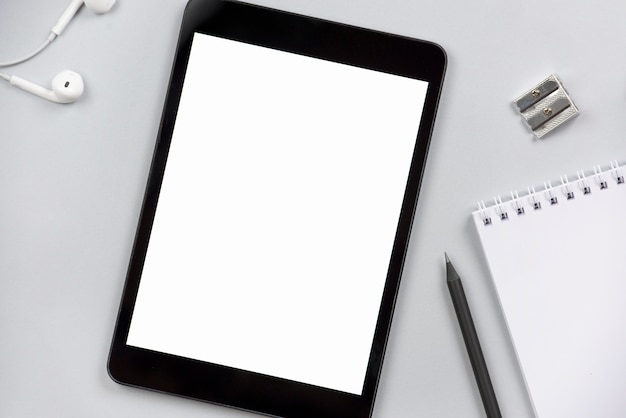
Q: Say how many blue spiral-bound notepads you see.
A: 0